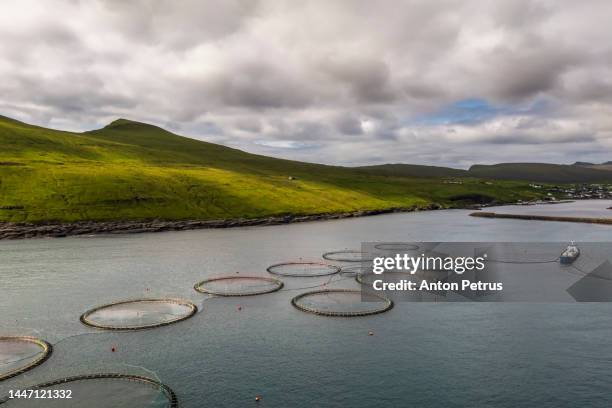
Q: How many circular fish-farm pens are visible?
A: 9